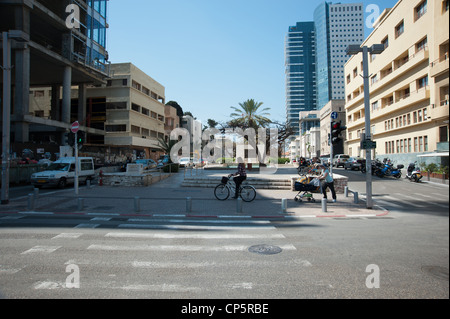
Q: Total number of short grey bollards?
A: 11